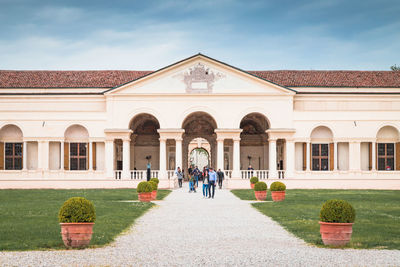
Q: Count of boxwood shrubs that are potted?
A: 8